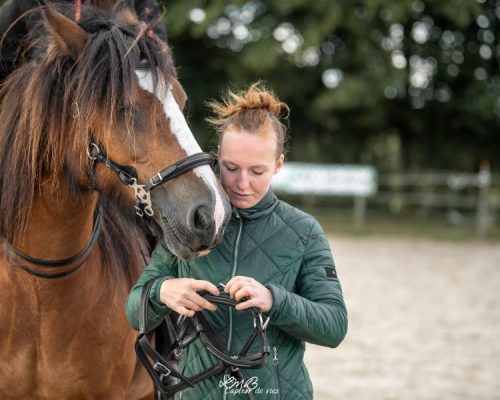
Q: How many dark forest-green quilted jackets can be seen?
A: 1